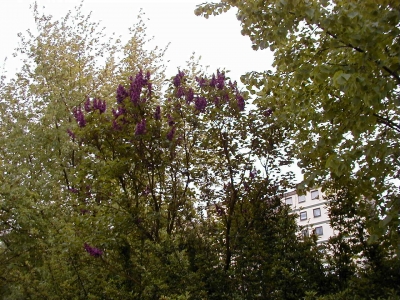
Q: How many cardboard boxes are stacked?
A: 0